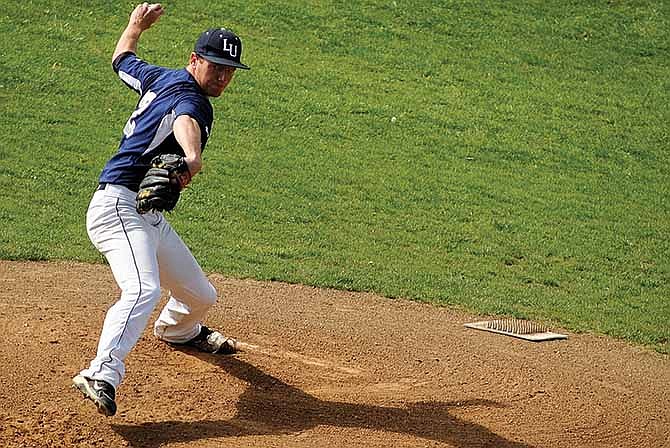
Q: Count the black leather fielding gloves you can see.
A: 1